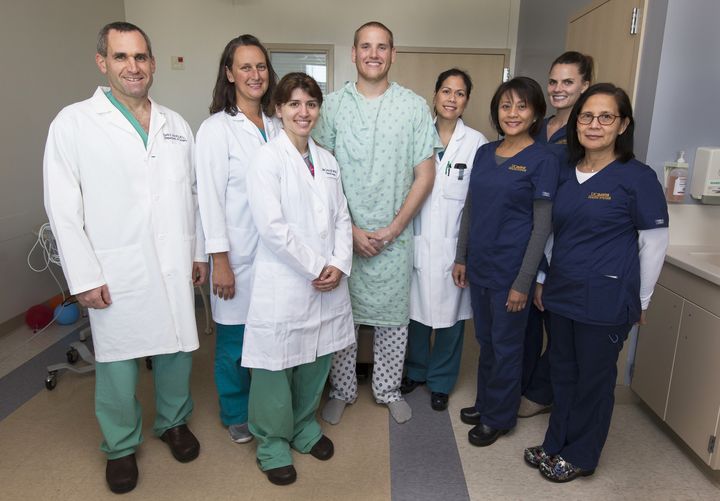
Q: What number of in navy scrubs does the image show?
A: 3